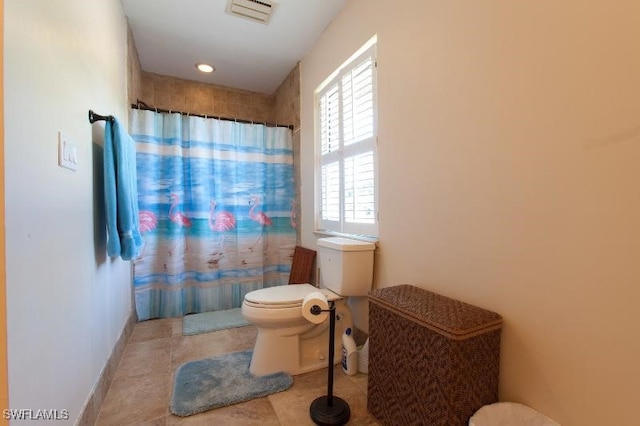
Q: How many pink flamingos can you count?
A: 5